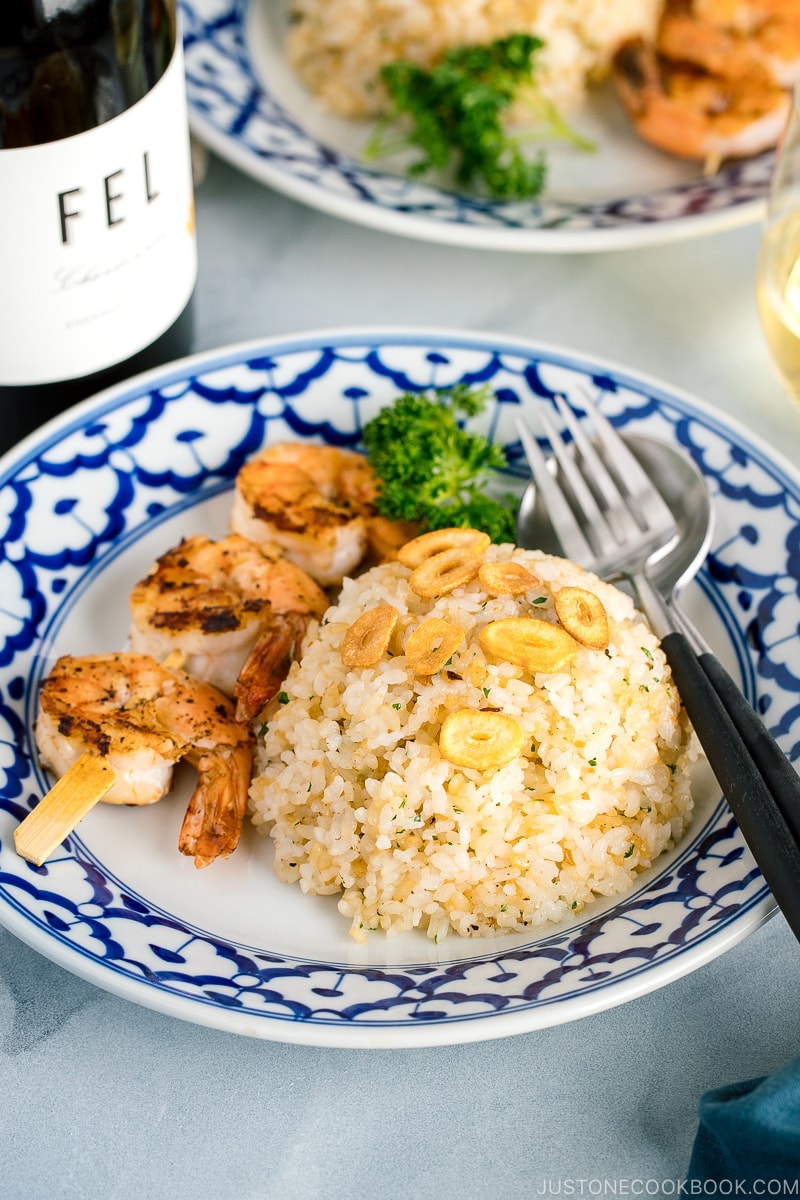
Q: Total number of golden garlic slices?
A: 8